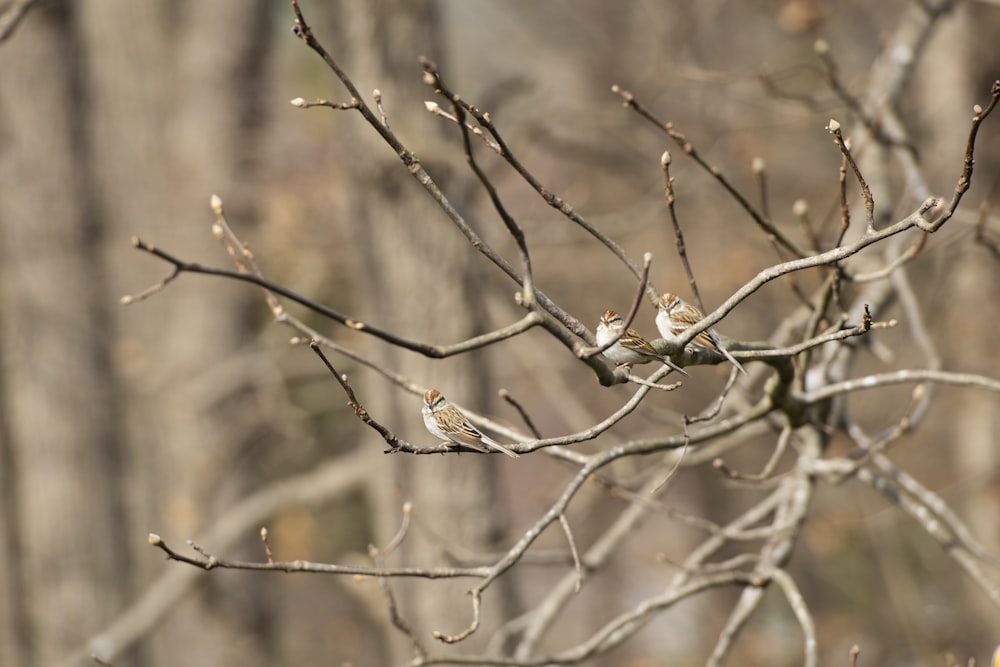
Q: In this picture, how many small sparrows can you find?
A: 3